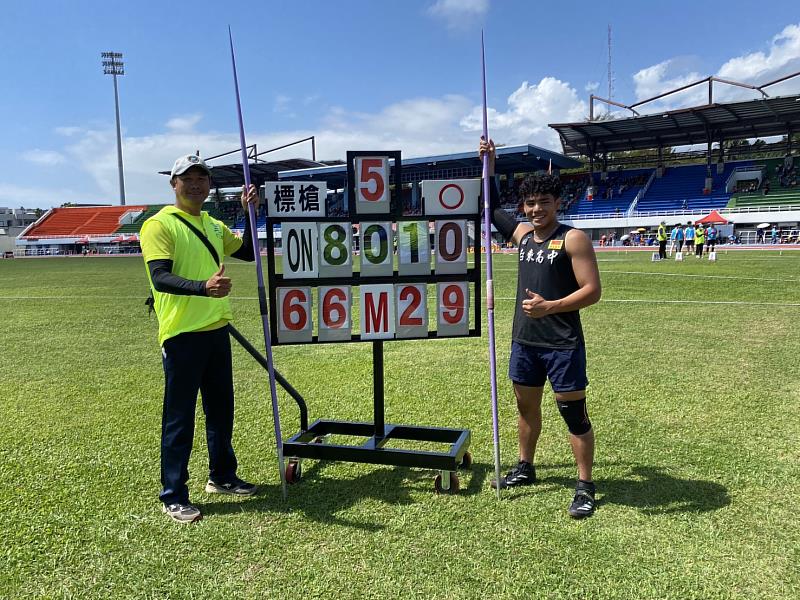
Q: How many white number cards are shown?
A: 9